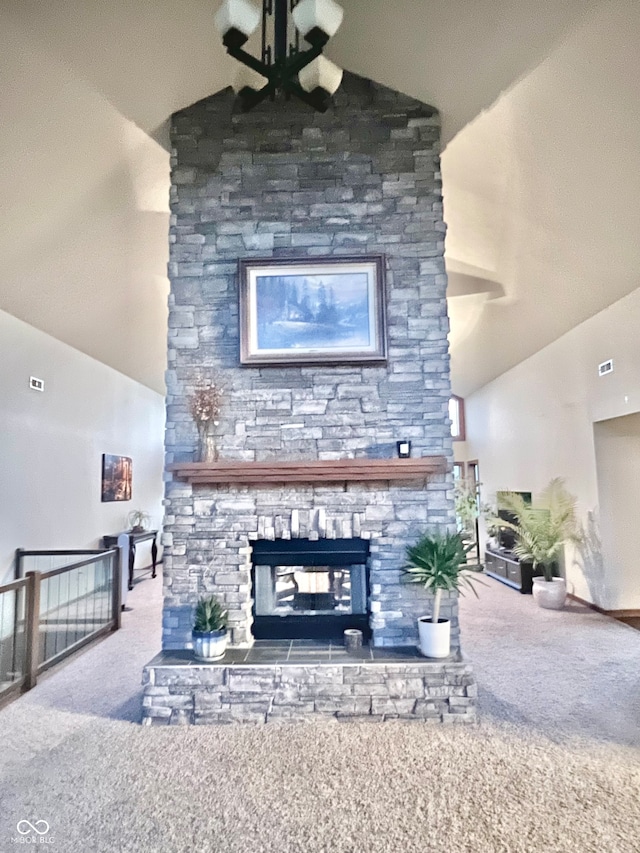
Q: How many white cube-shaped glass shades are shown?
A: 4